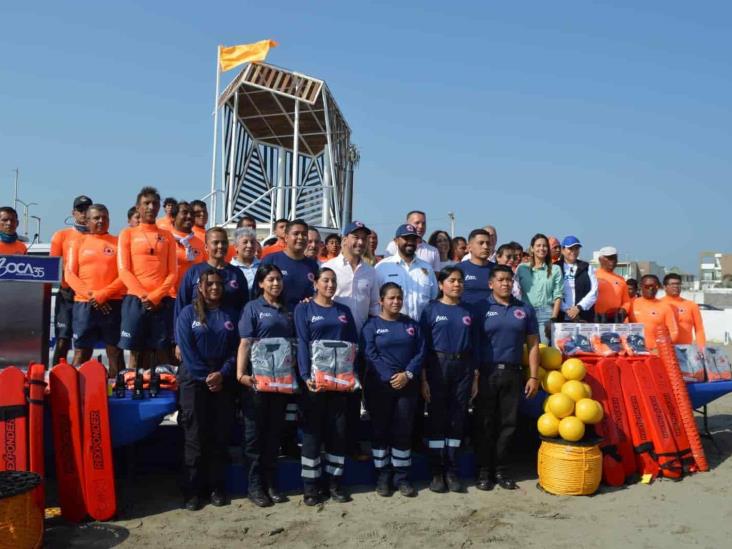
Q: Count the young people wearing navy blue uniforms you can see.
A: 9